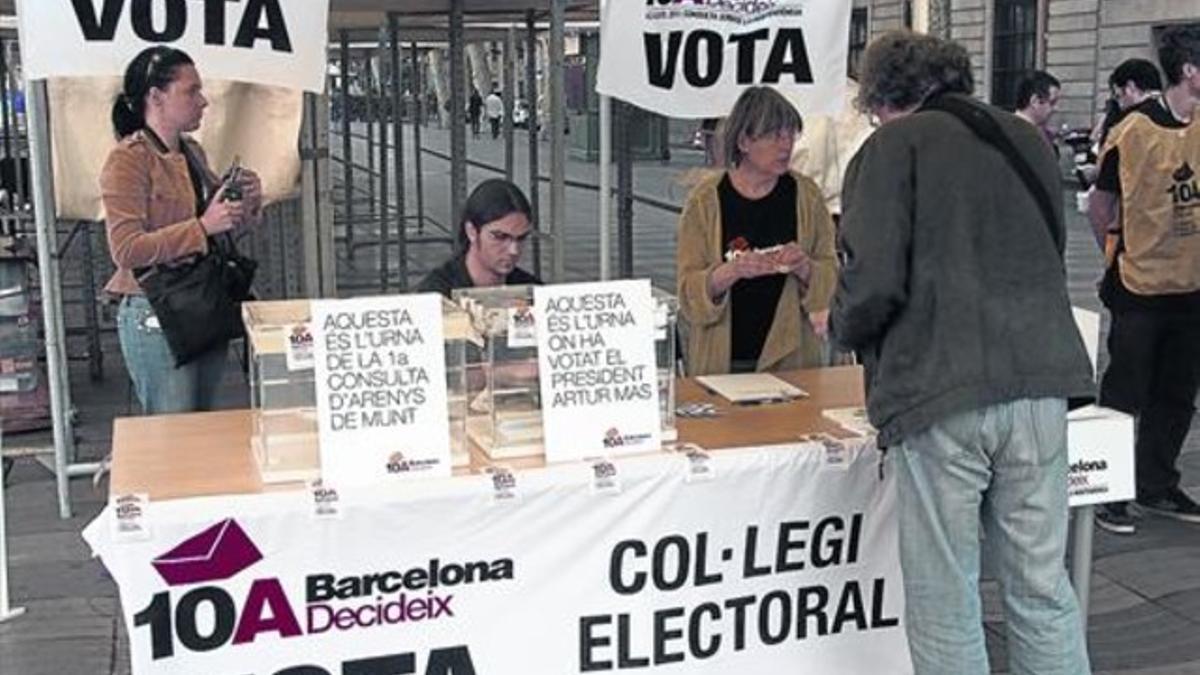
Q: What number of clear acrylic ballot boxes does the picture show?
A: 2